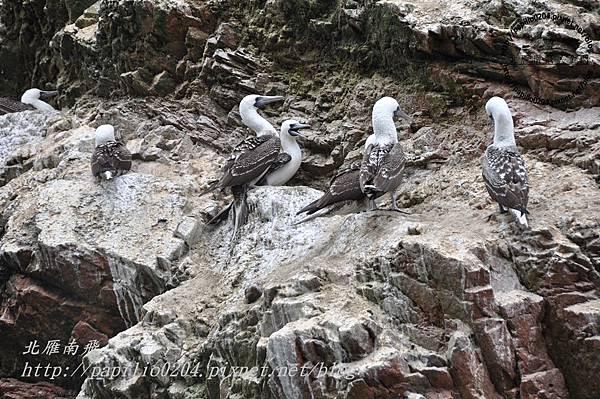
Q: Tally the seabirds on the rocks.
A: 7